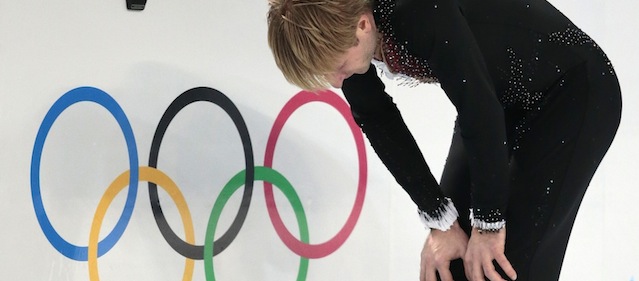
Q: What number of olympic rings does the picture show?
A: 5